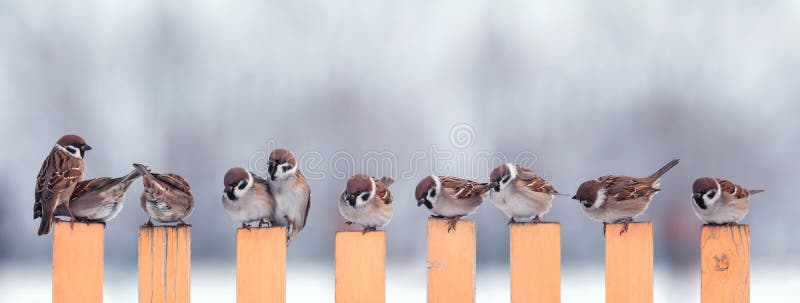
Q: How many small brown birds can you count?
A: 10